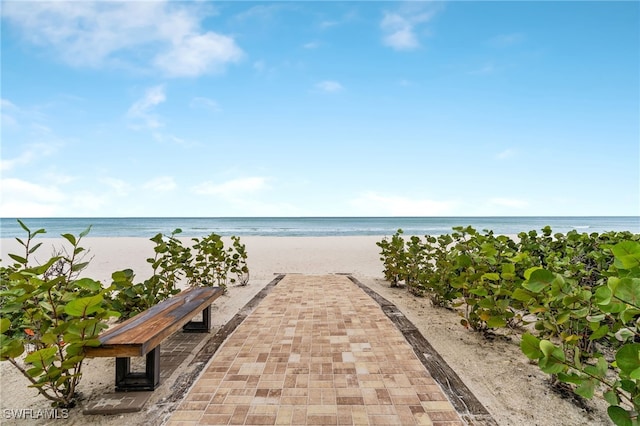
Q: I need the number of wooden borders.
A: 2